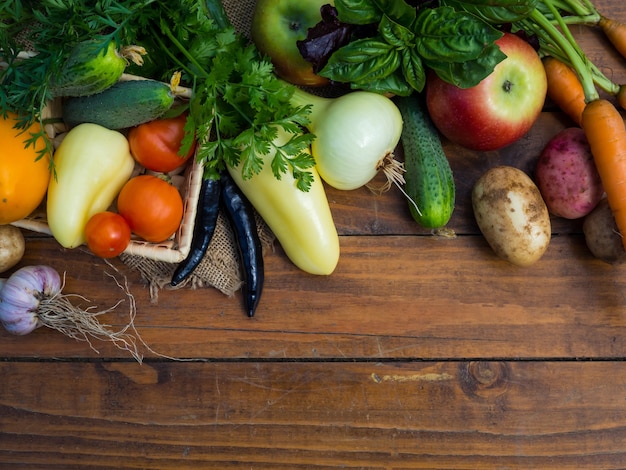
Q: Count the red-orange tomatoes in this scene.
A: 3